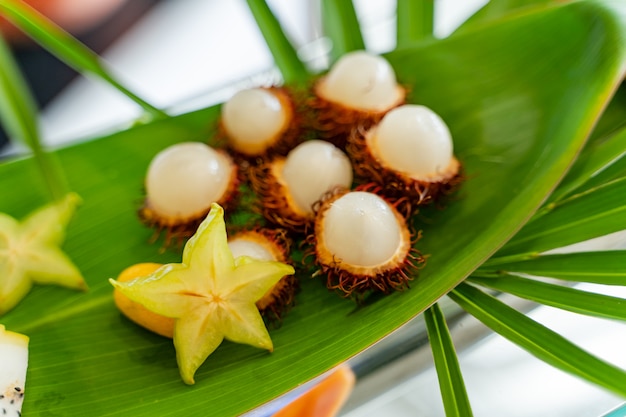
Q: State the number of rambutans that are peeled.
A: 7